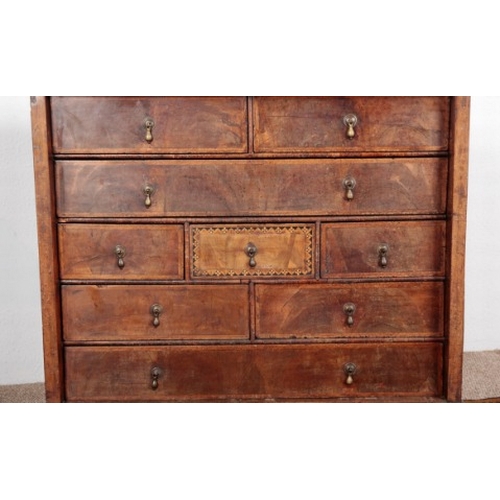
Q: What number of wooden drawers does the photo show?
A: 9